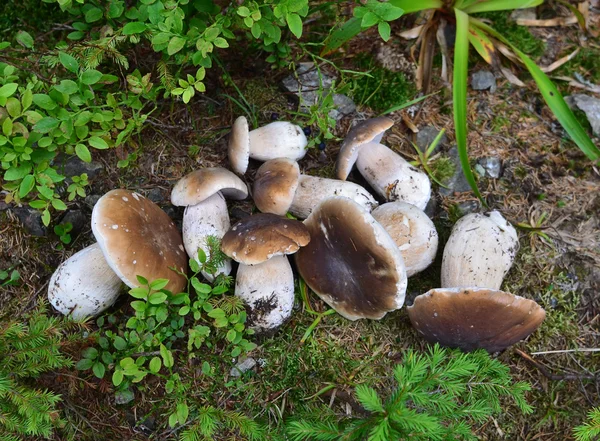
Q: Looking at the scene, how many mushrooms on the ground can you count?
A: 8